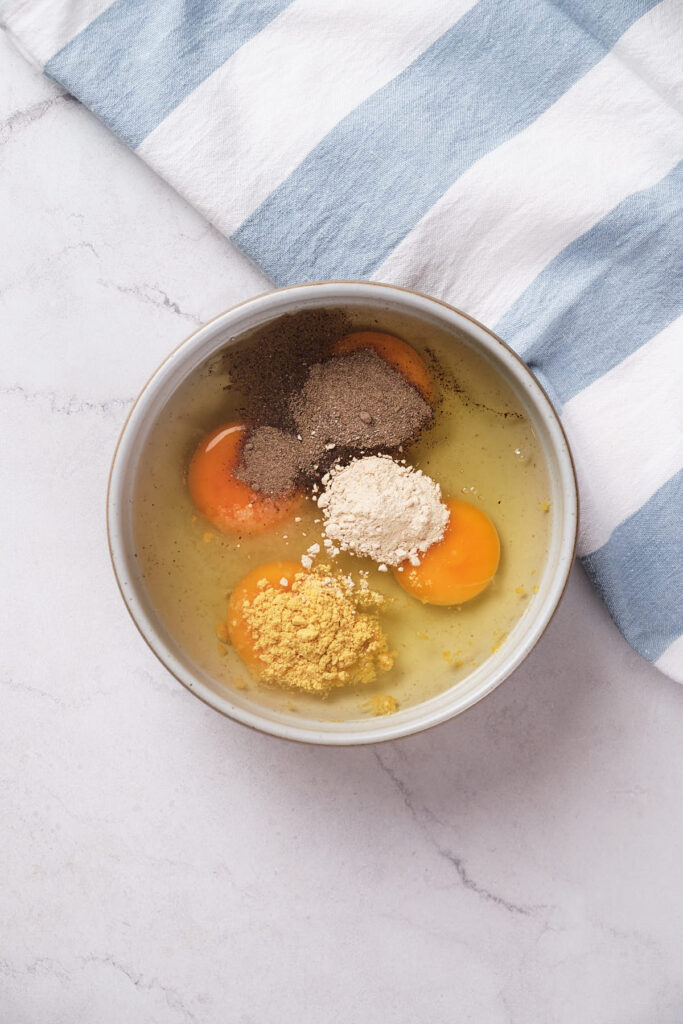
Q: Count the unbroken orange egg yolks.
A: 4